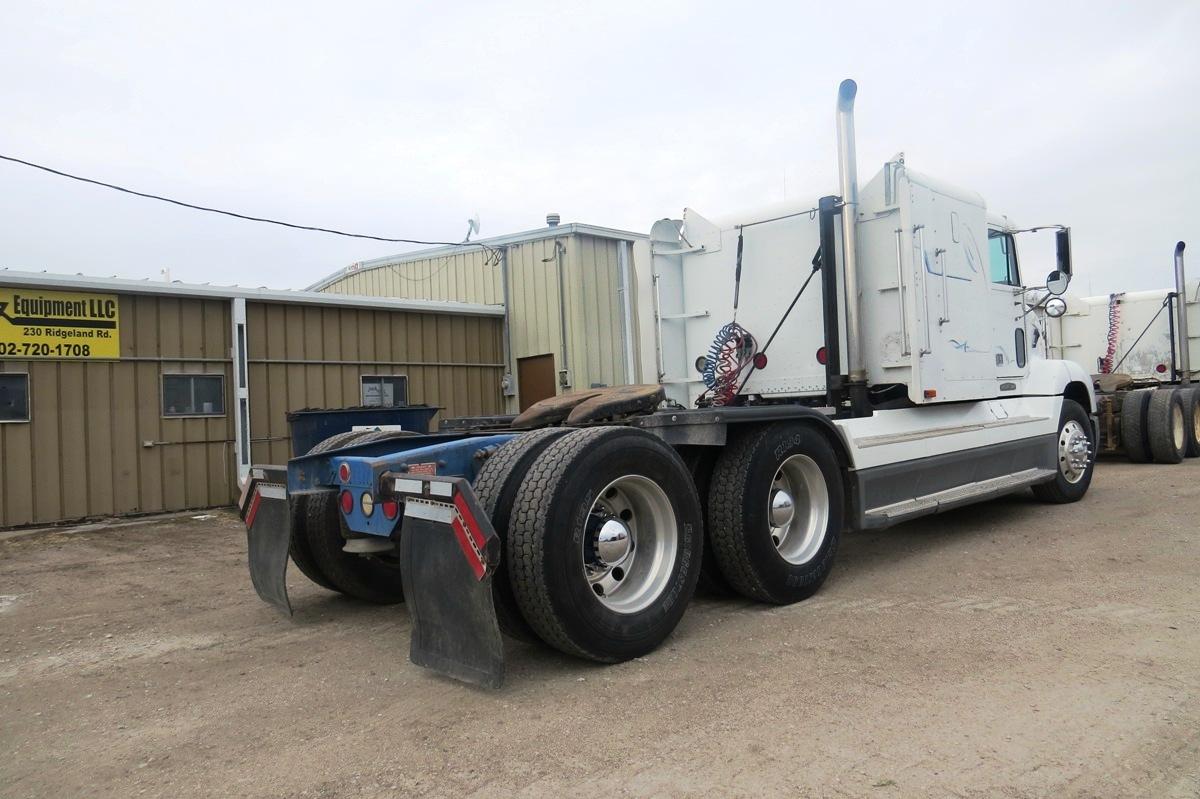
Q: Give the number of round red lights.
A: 6